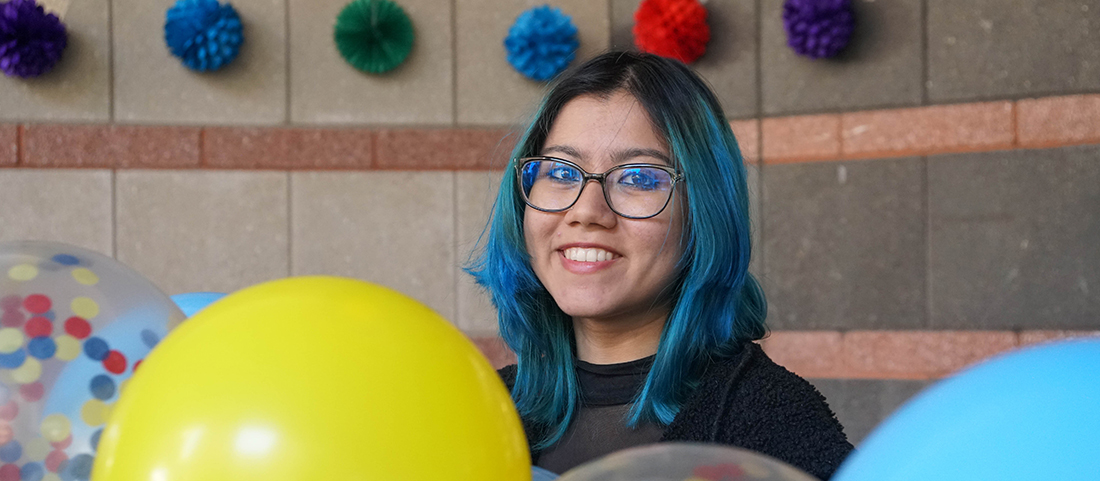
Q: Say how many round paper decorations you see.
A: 6